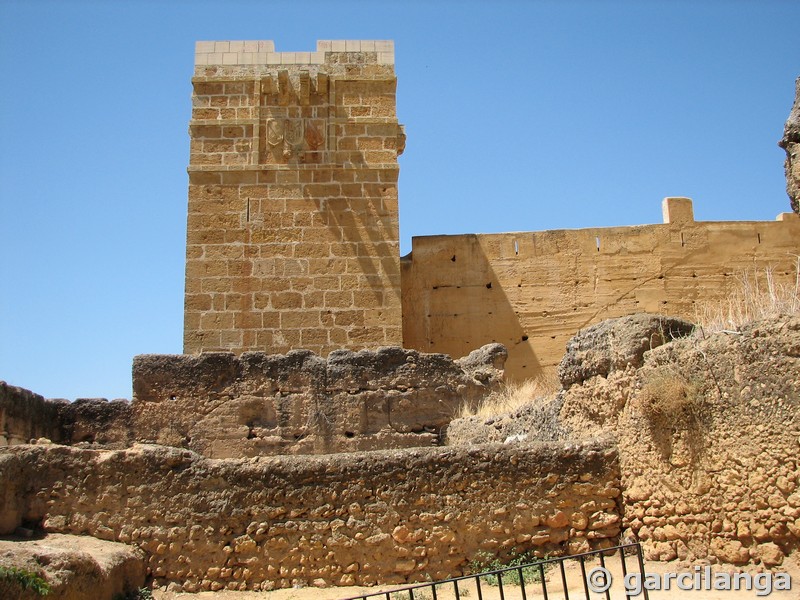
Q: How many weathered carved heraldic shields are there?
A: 3